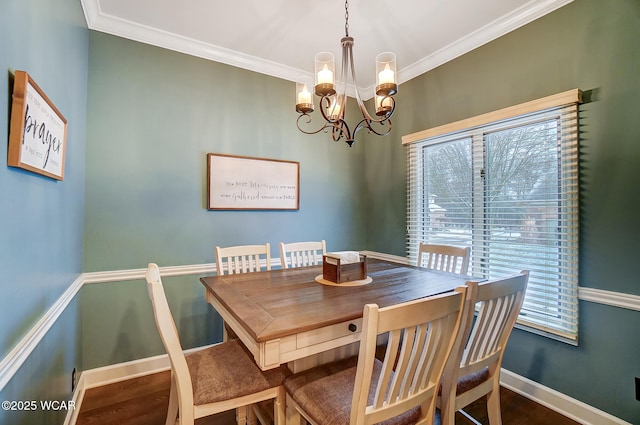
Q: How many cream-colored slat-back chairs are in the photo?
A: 6